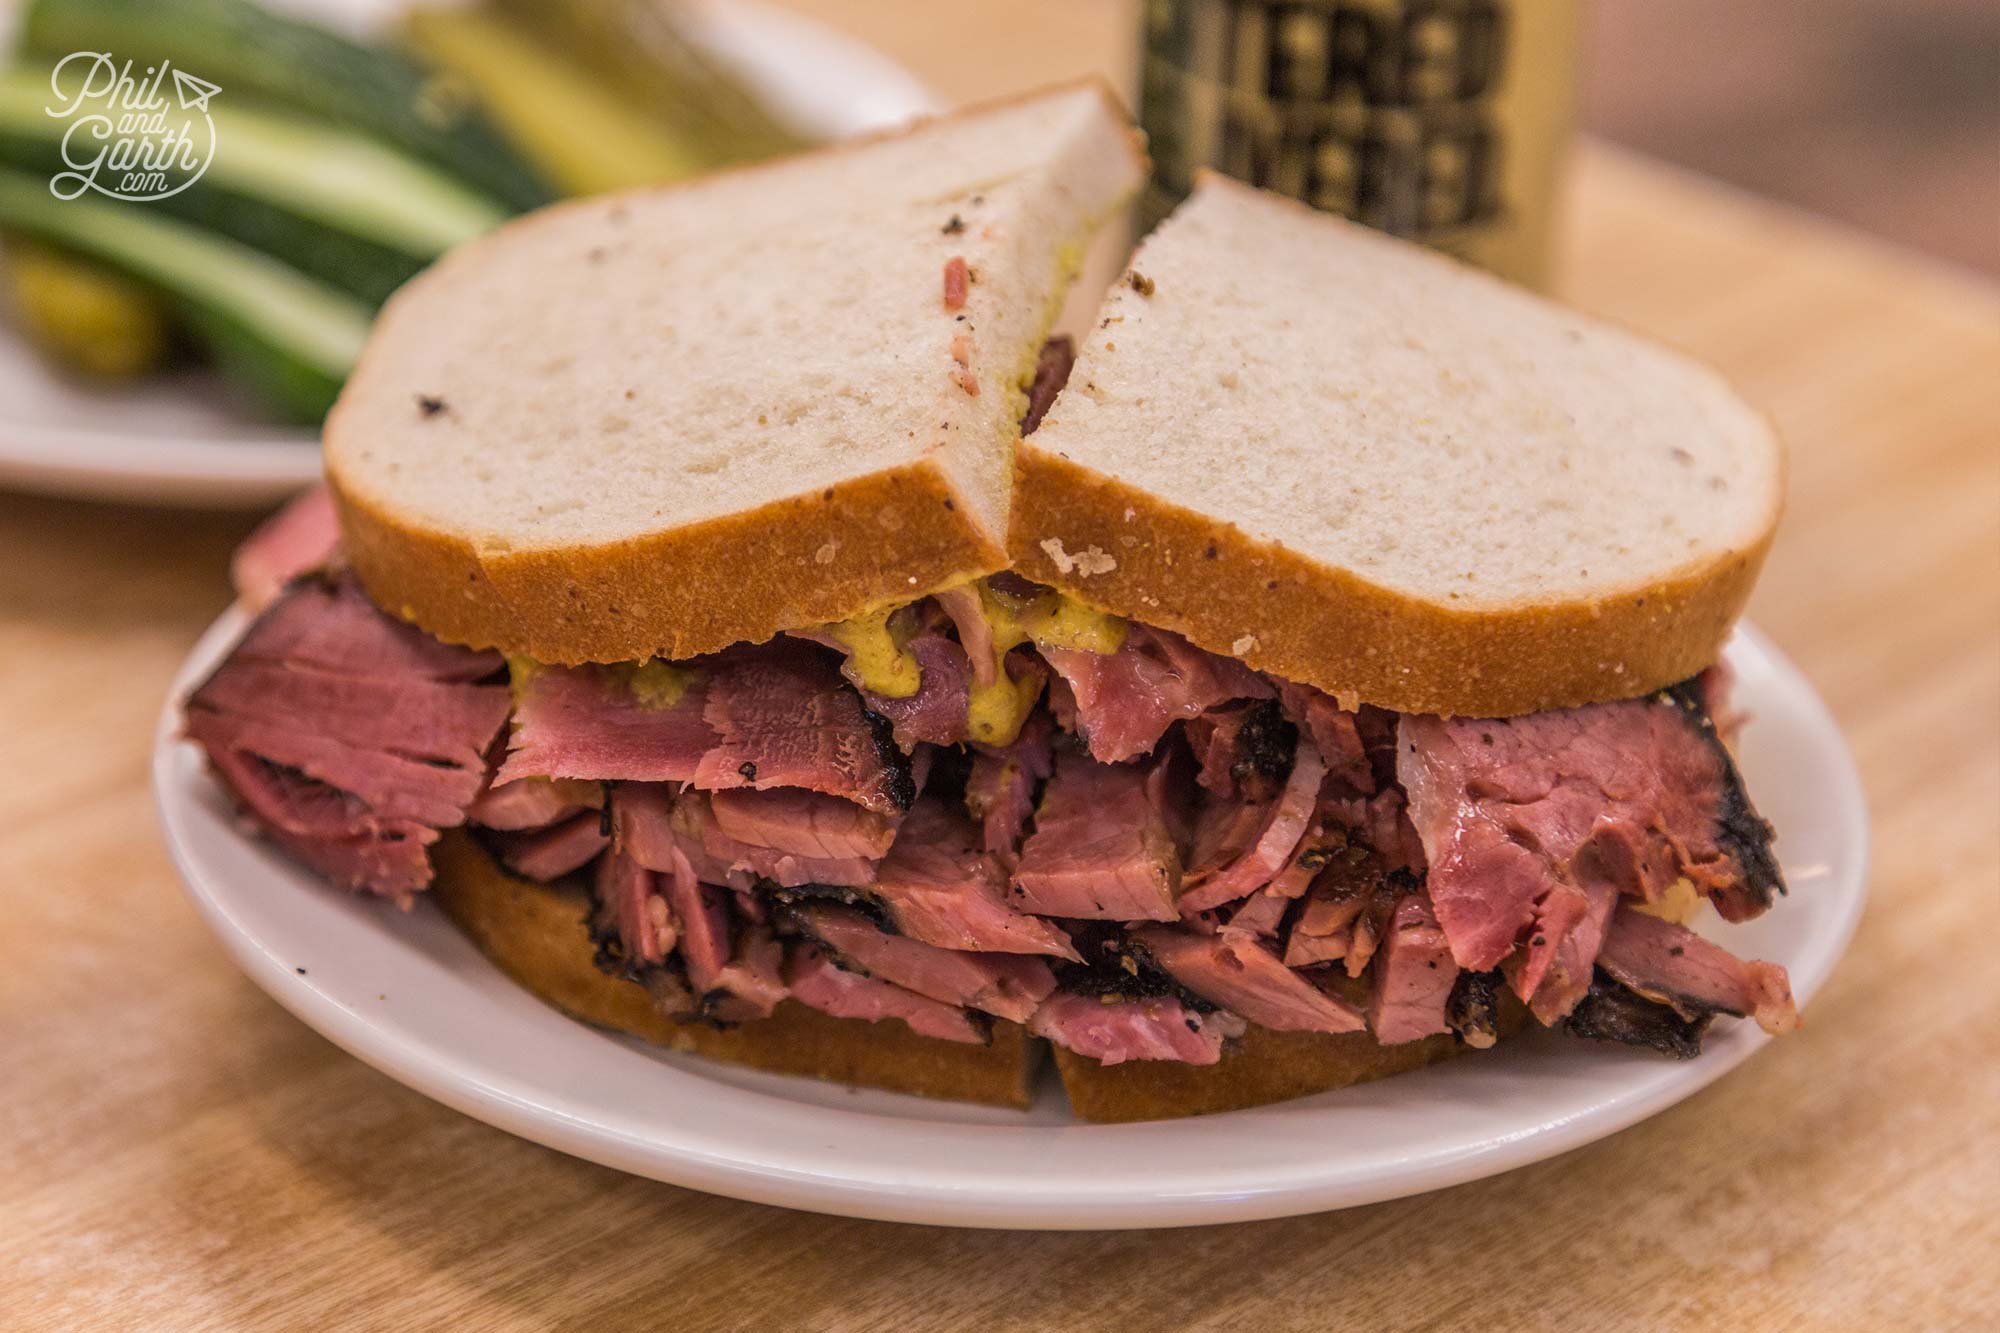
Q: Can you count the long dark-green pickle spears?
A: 3